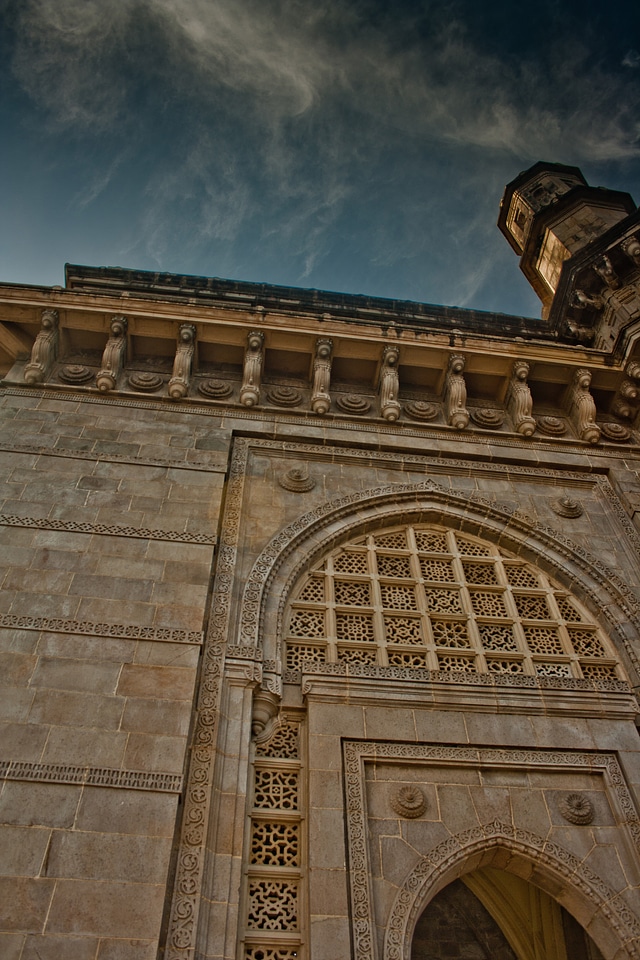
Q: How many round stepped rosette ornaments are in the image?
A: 13